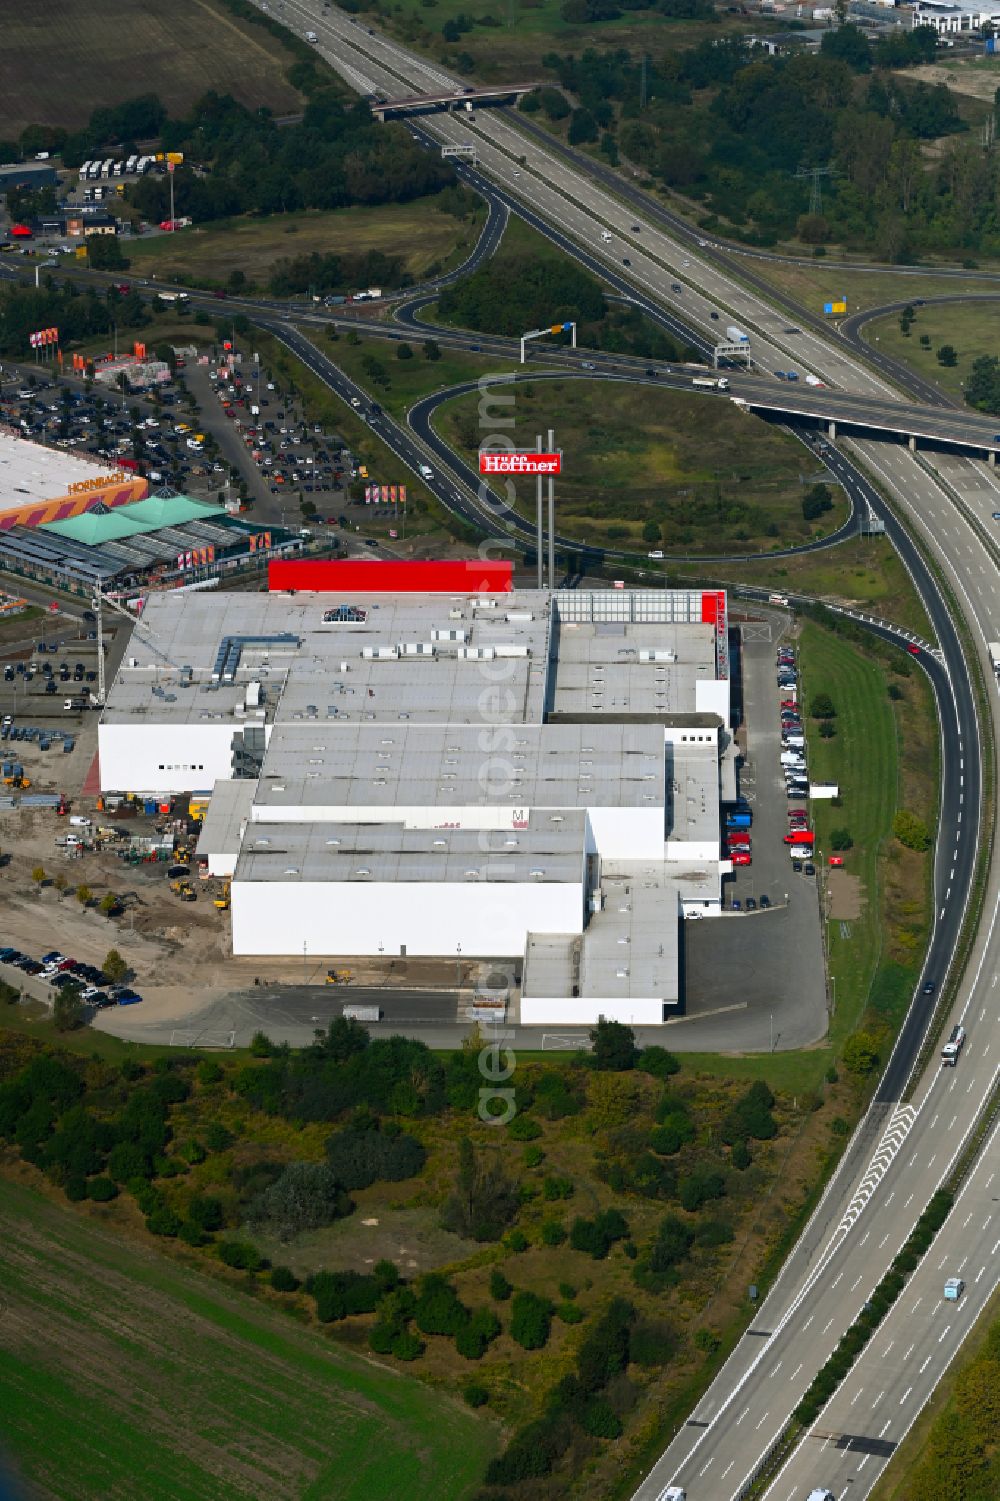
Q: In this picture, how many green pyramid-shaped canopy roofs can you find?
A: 2